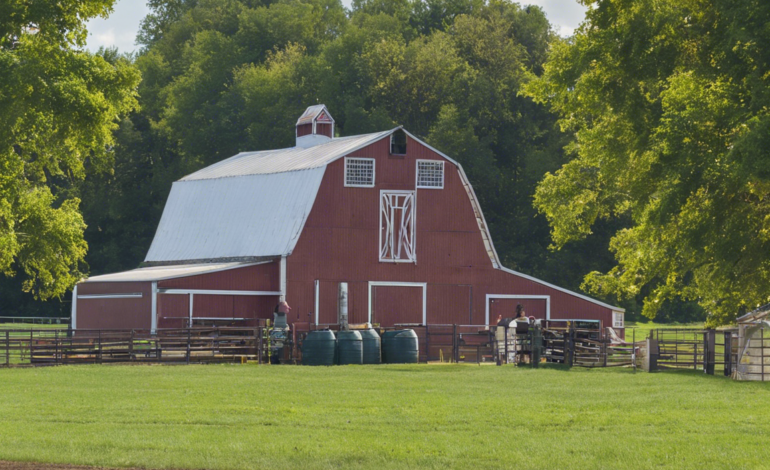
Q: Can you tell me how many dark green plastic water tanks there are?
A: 4